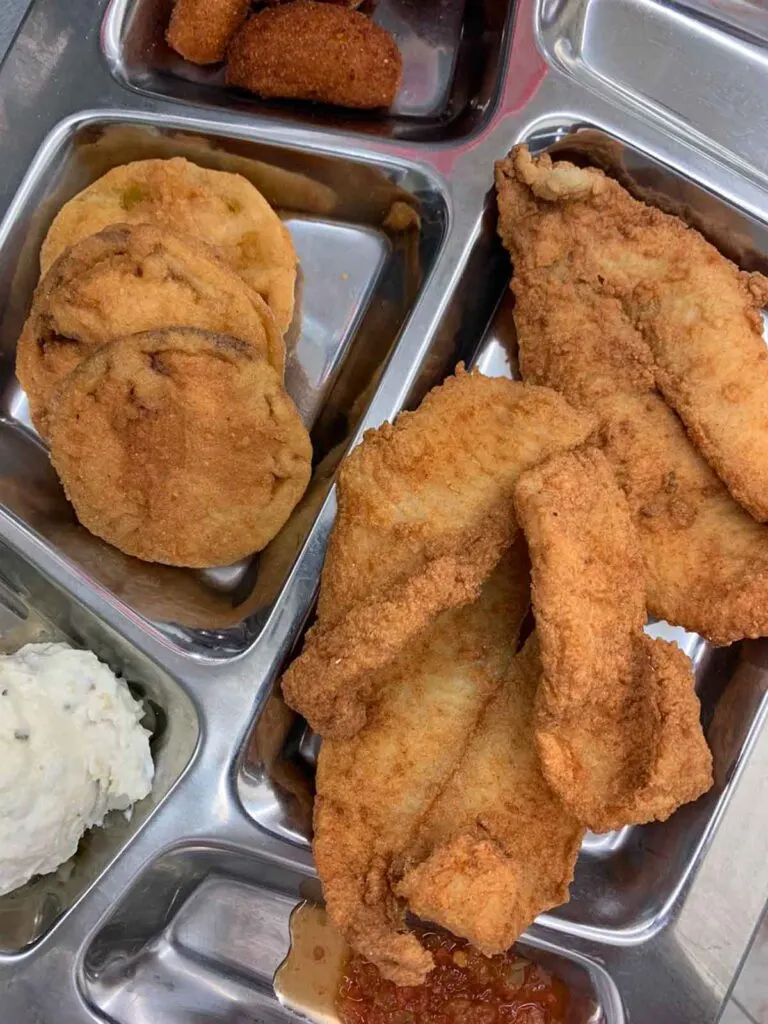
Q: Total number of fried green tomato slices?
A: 3